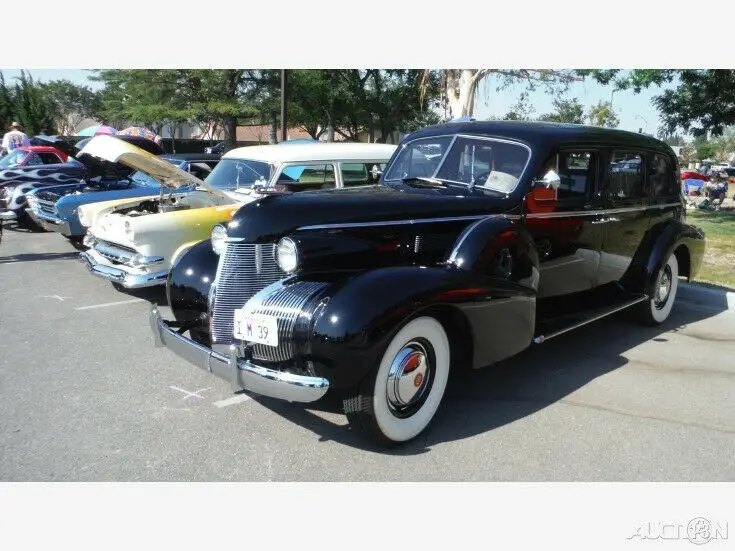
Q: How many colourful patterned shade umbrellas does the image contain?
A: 2